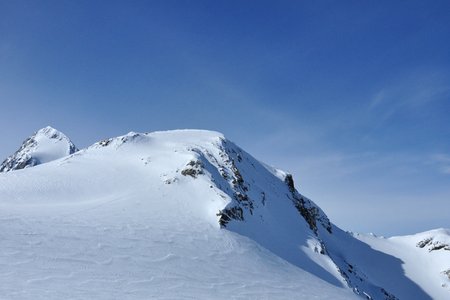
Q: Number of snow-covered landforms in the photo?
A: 3